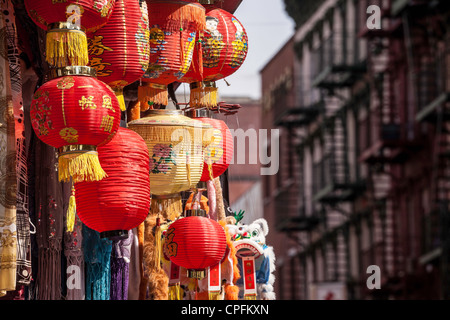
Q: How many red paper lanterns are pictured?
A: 8